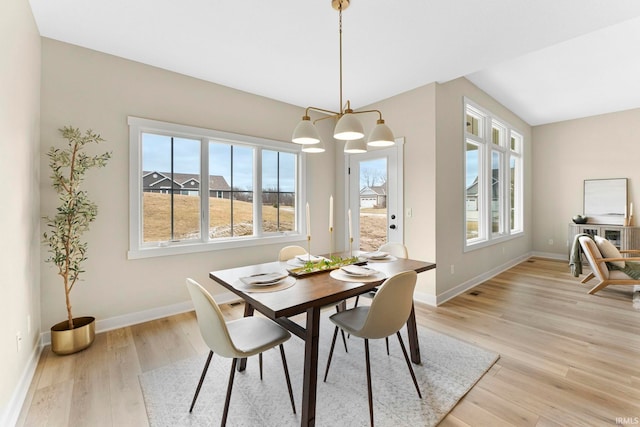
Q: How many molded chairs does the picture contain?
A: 4